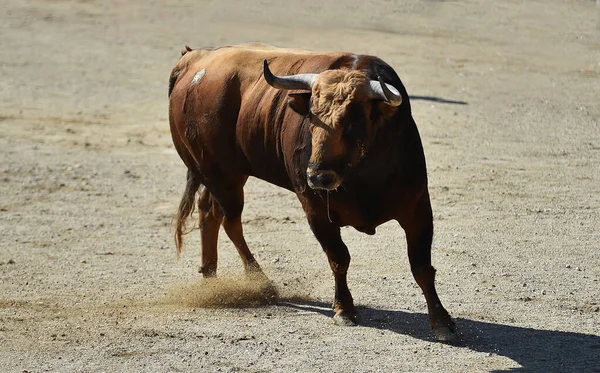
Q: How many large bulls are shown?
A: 1